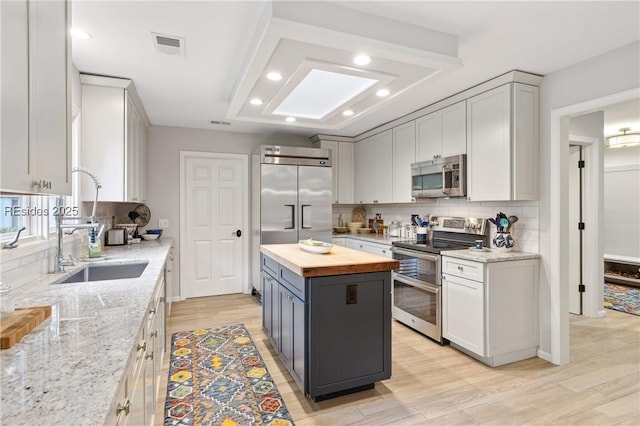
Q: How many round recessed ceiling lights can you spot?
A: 7